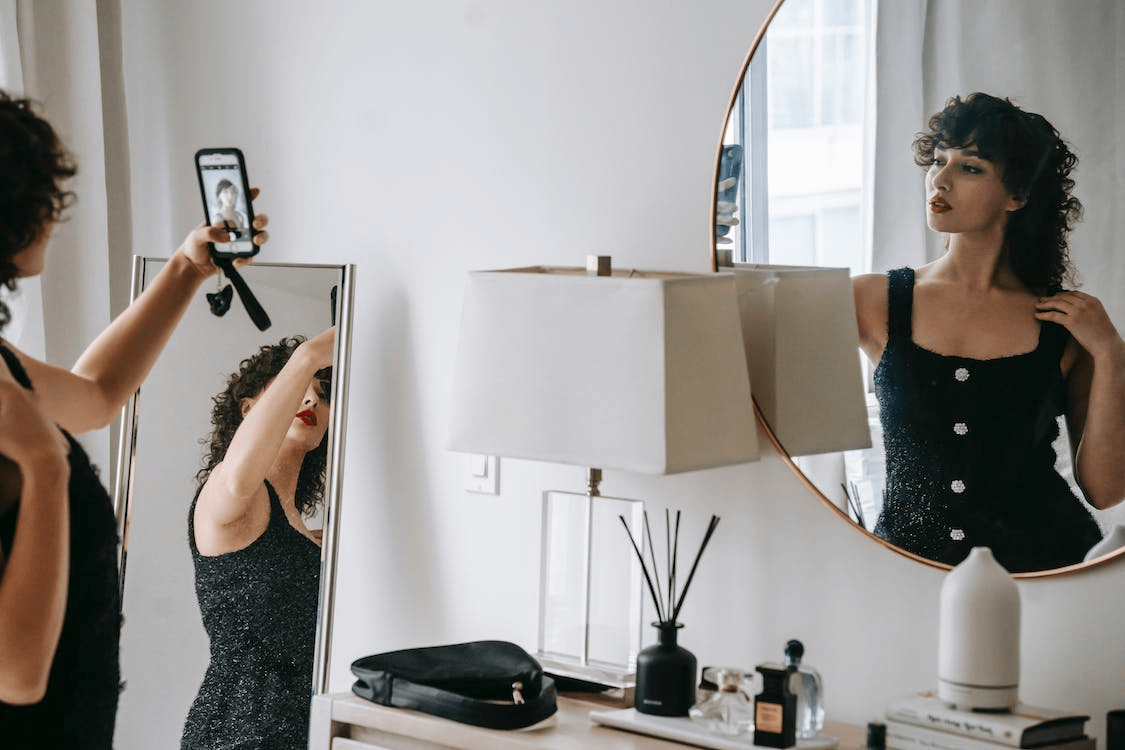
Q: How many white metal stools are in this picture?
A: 0